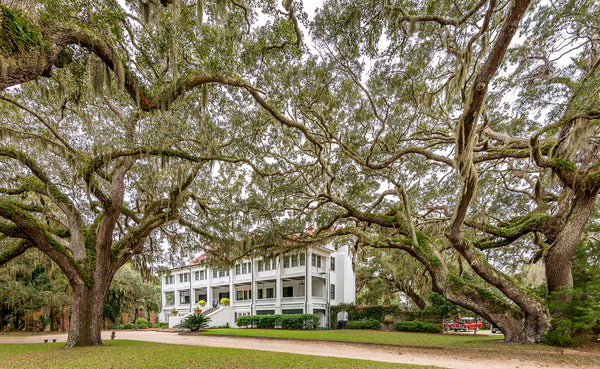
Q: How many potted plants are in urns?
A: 4